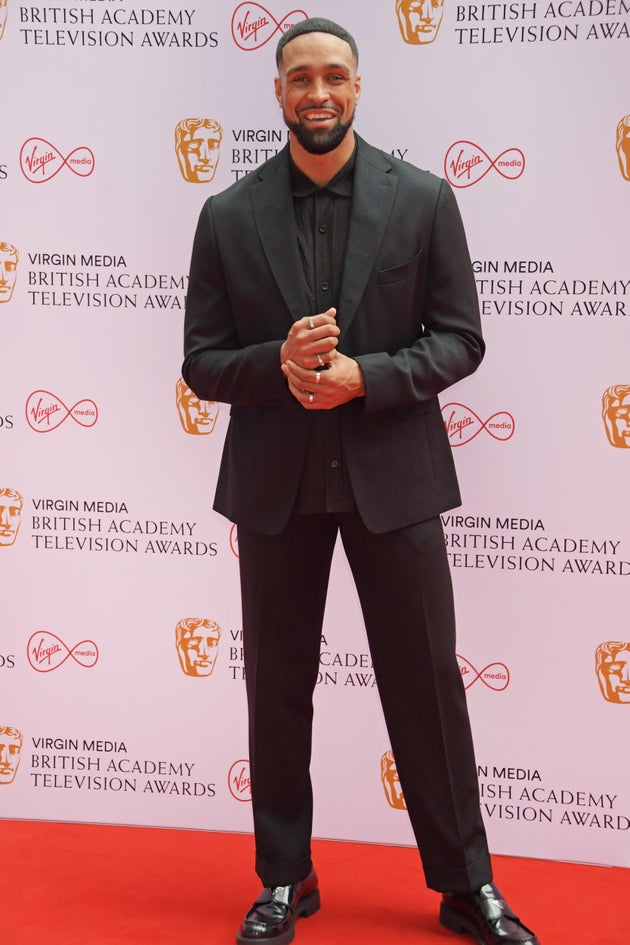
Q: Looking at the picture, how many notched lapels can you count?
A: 2